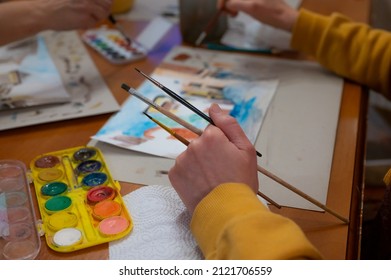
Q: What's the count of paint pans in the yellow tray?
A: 12